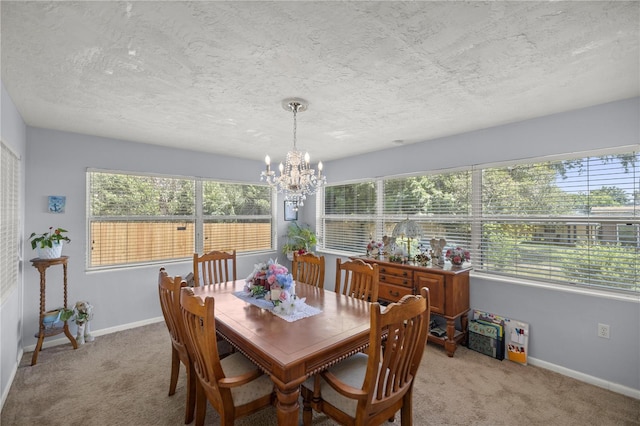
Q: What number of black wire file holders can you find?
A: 1